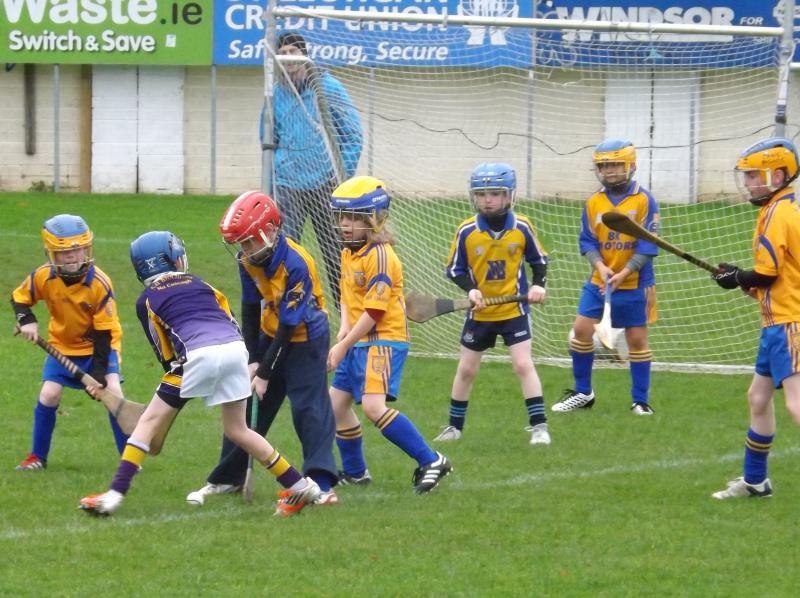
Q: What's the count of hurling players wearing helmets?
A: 7